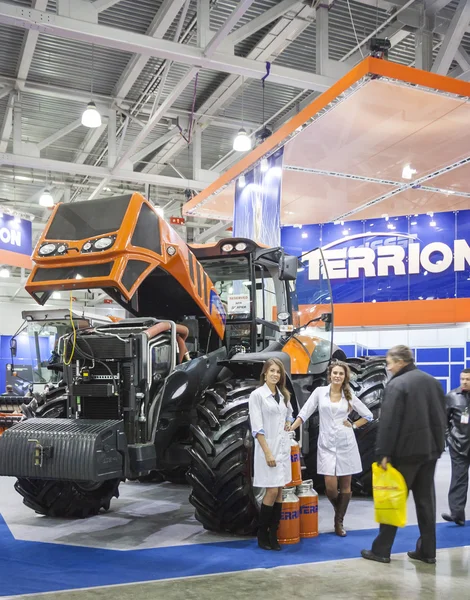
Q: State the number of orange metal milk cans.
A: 3